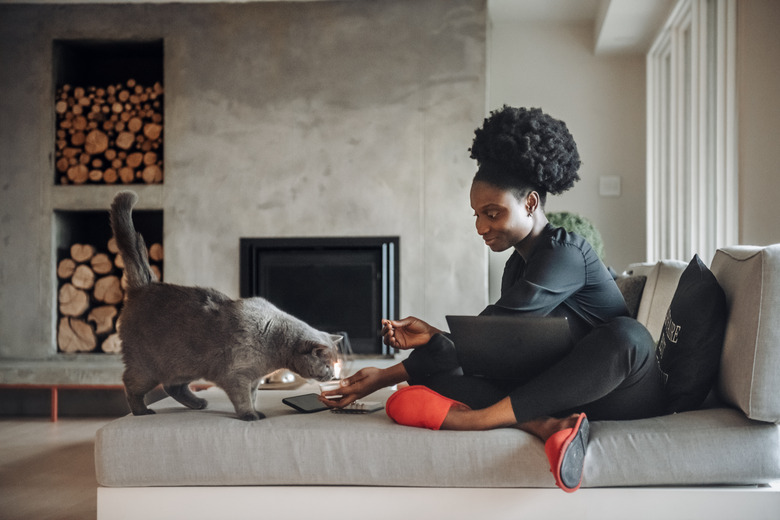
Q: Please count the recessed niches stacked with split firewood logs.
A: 2